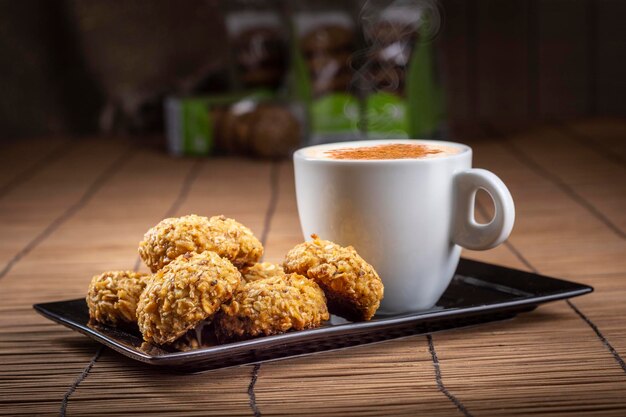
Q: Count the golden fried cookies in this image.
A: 6